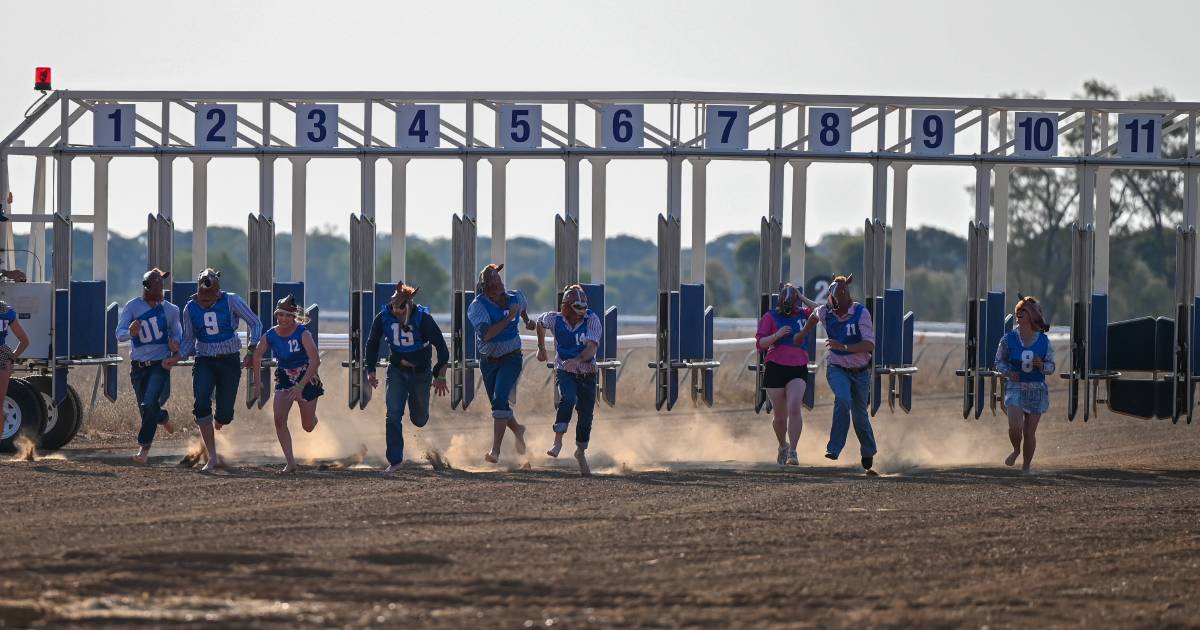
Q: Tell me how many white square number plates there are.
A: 11